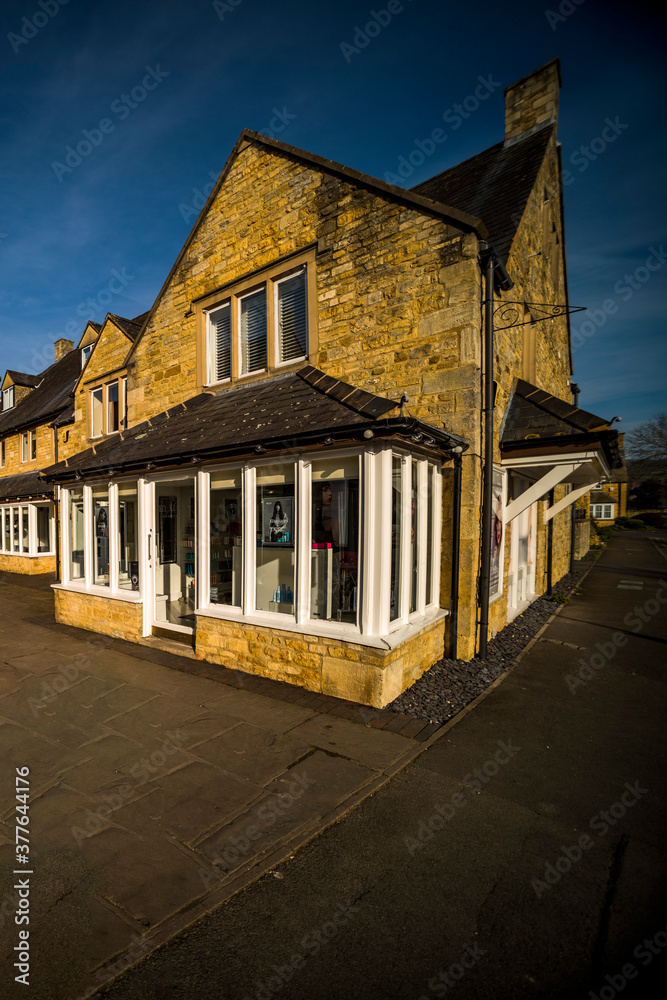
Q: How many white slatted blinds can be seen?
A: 3